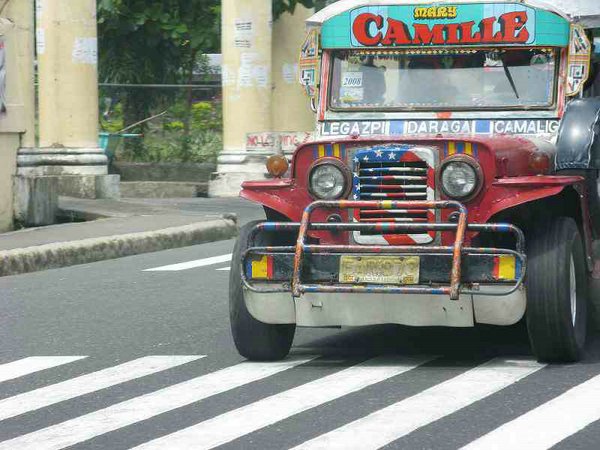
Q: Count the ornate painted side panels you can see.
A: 2